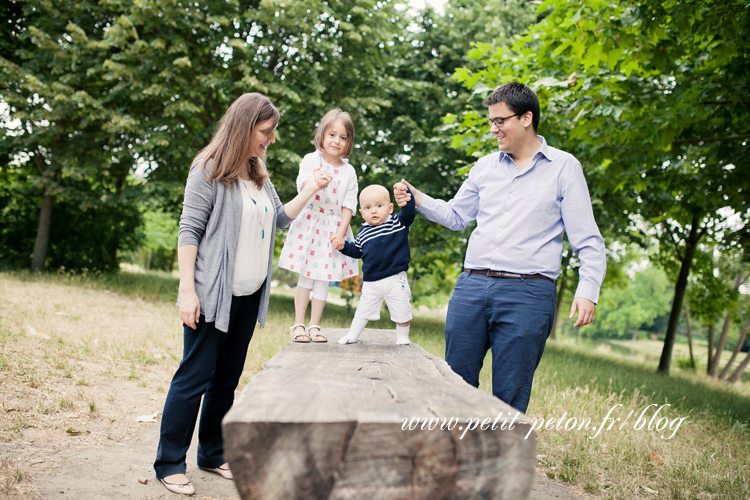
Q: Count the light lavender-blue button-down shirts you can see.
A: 1